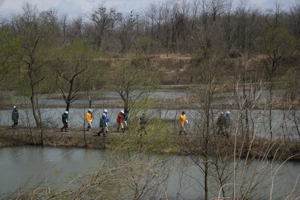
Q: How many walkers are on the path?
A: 11